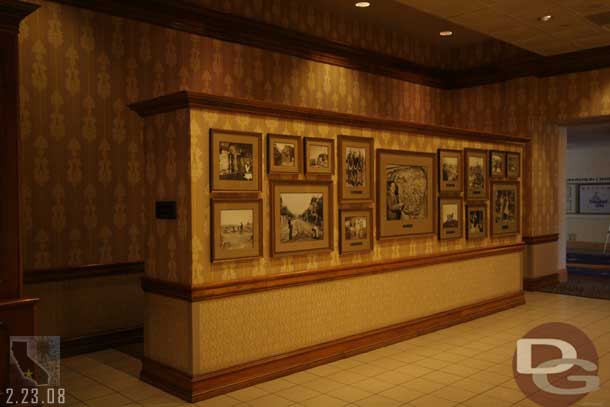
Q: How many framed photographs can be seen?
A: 15